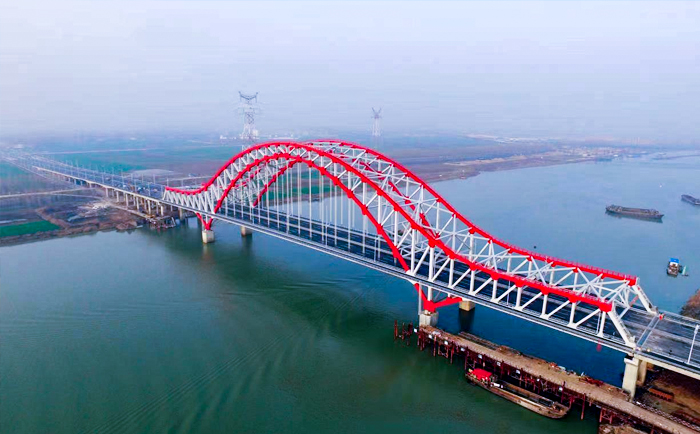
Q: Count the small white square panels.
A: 9